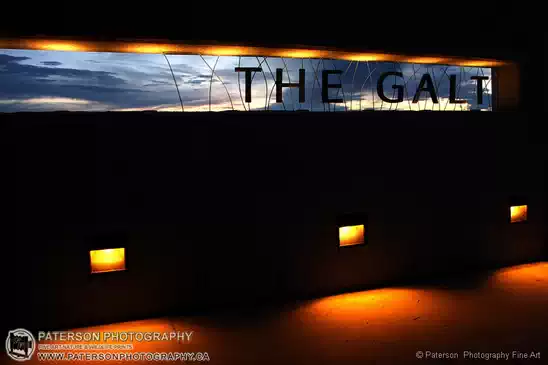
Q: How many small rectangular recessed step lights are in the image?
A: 3